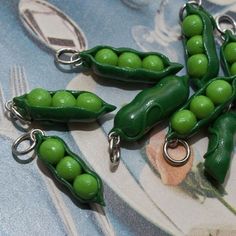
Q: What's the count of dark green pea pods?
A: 8